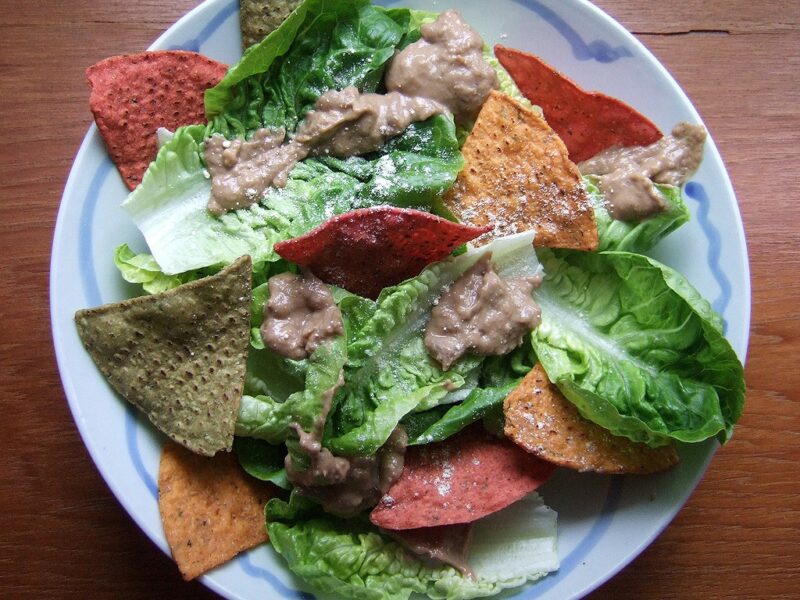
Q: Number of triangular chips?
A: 9